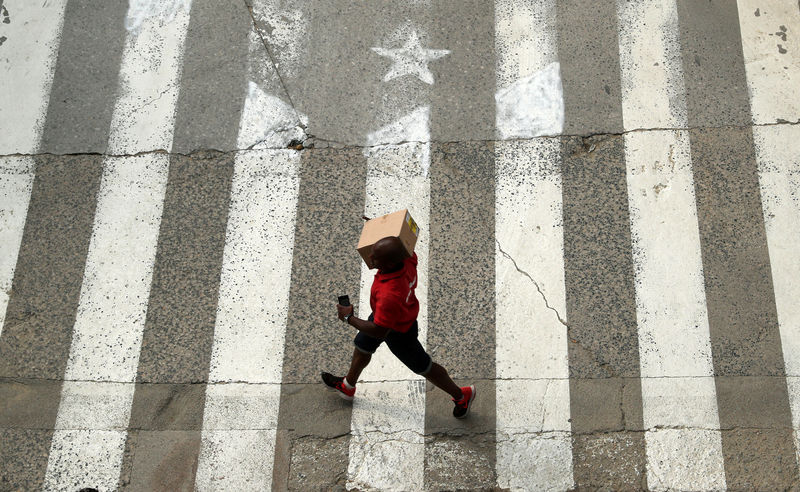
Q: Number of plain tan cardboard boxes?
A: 1